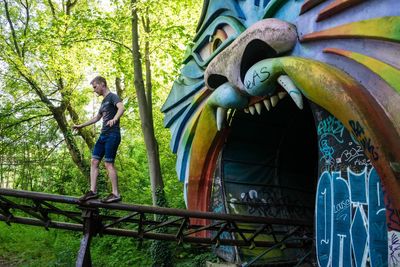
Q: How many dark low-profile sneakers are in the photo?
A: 2